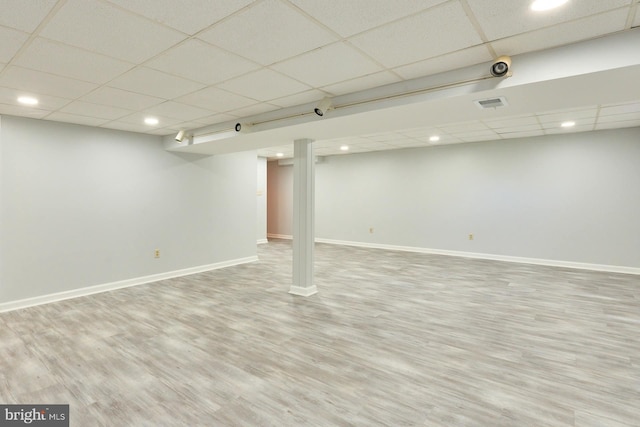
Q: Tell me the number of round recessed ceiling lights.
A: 7